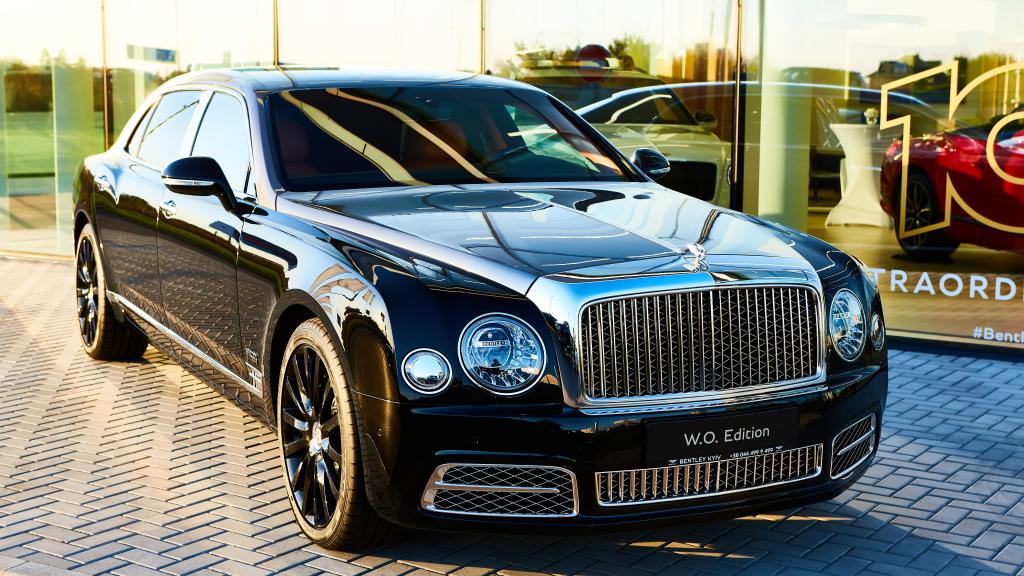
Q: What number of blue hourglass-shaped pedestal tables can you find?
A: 0